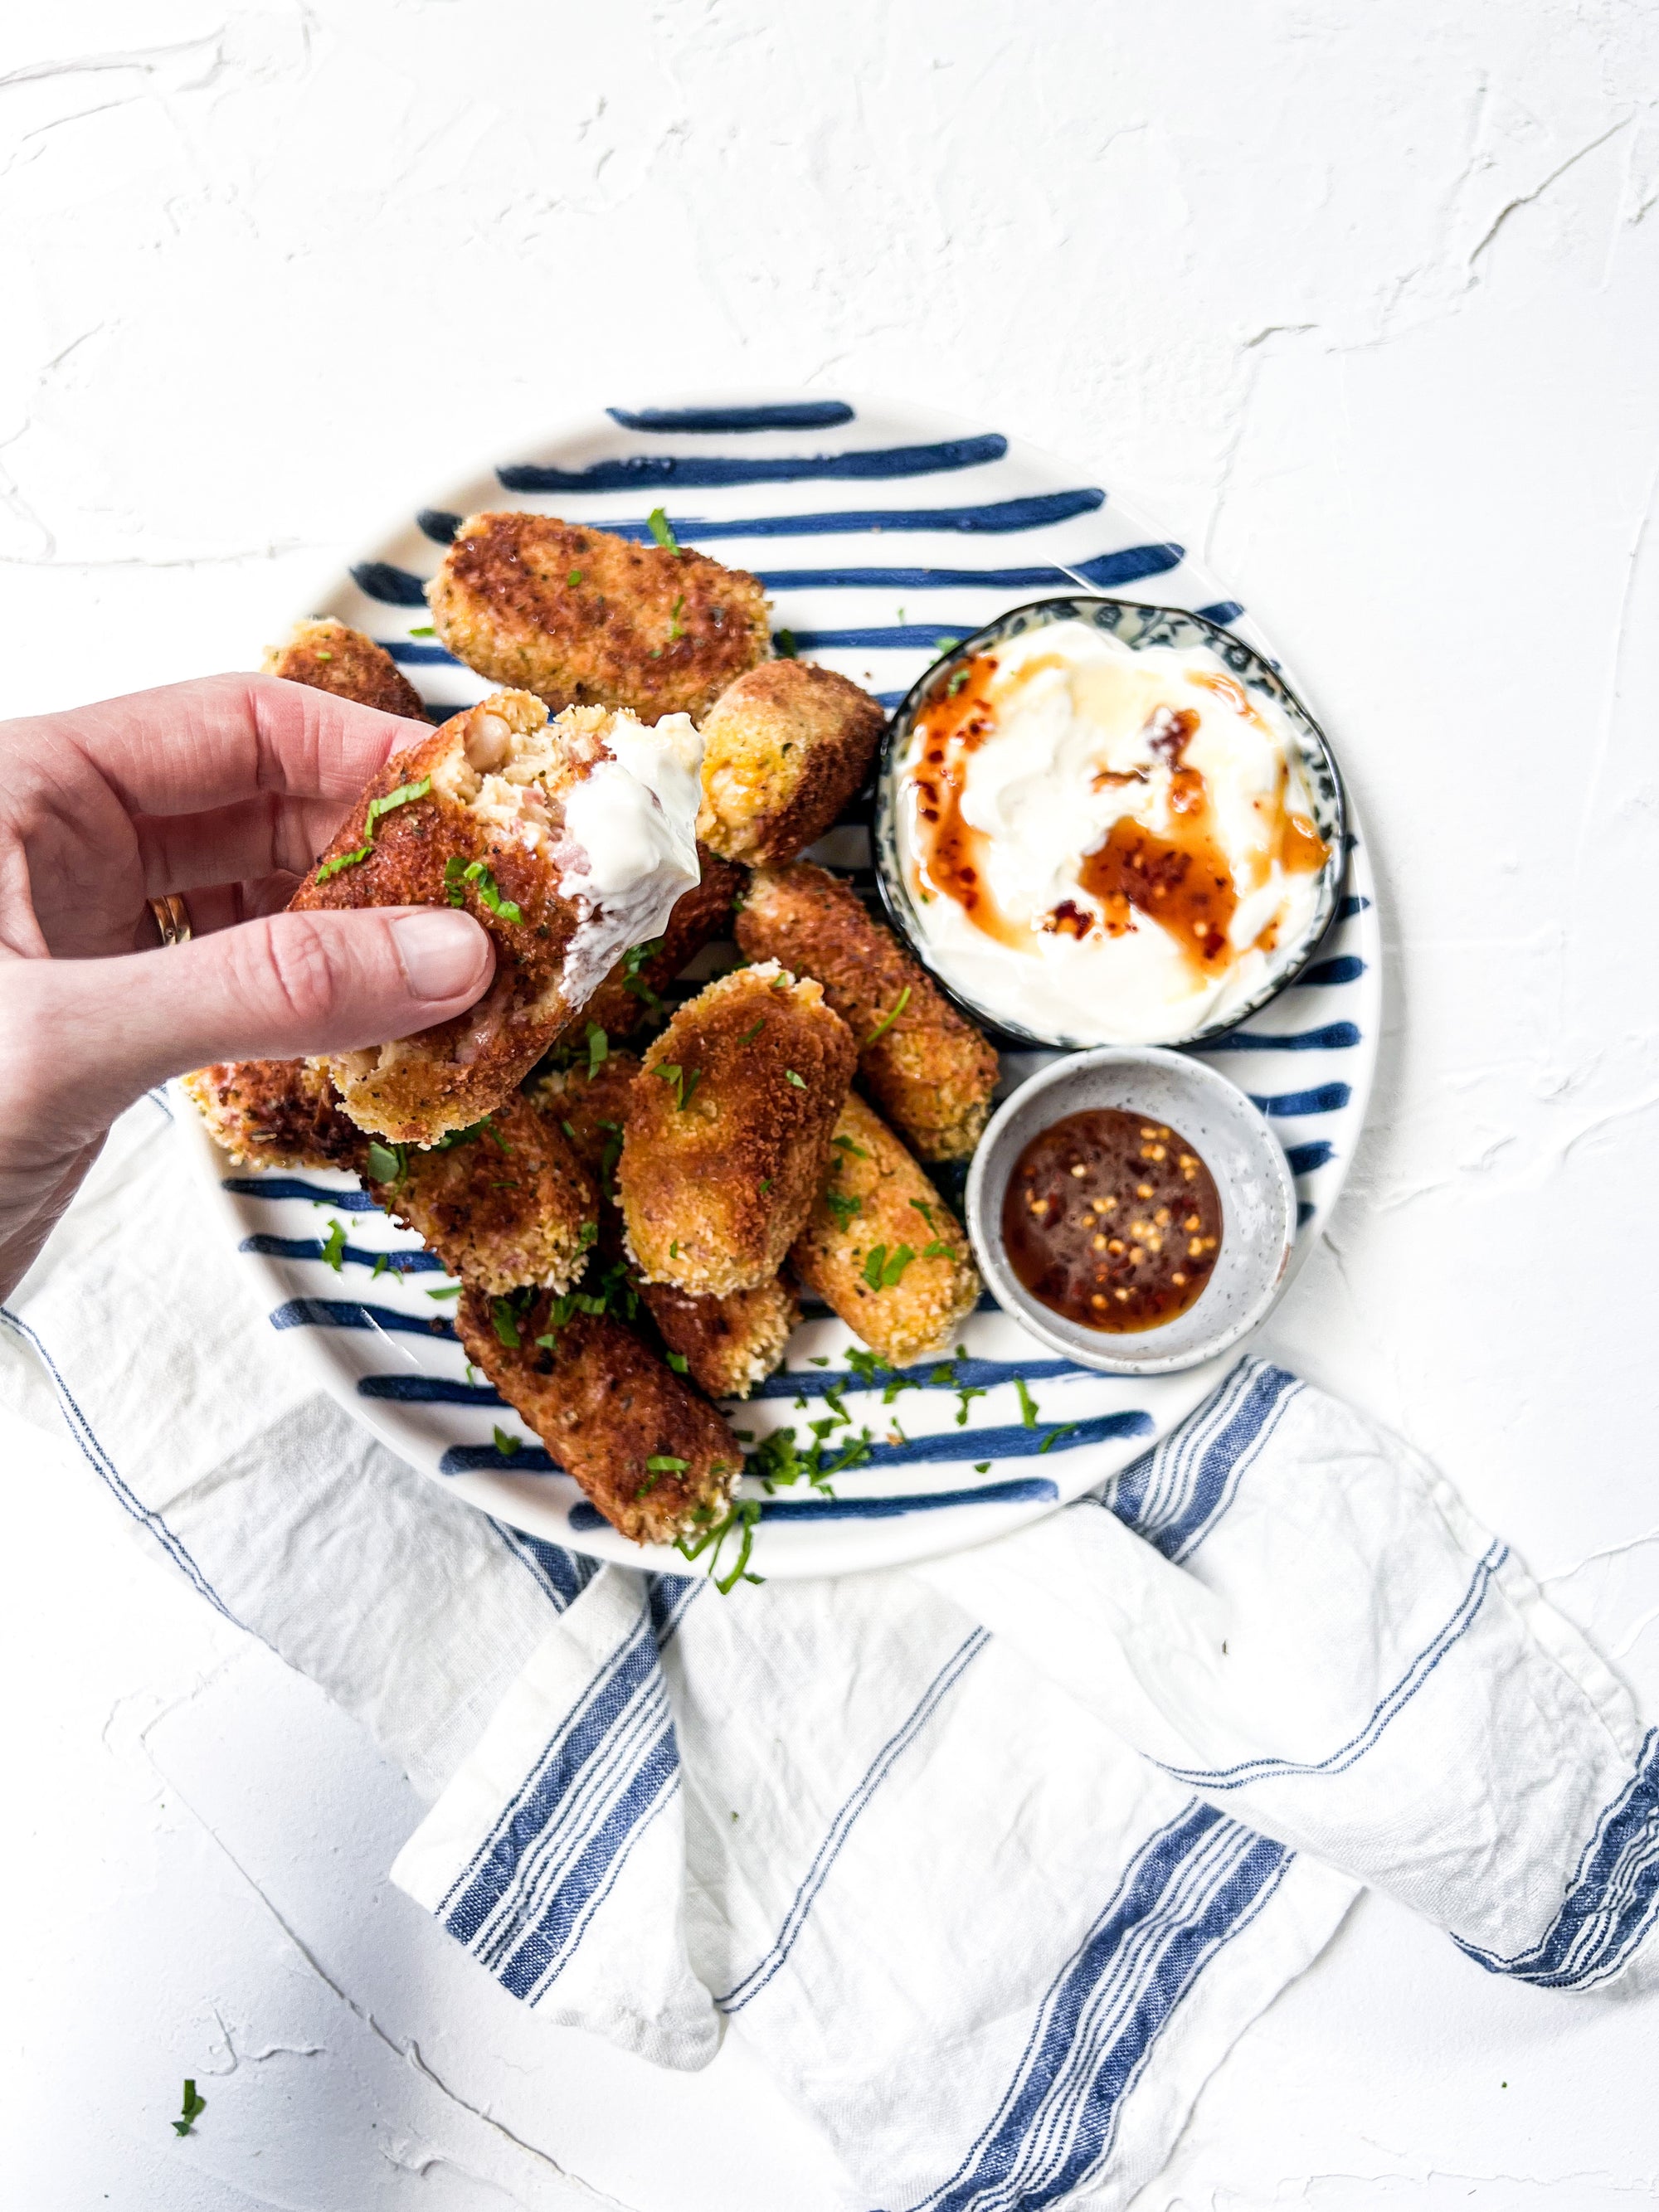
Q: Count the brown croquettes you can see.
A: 12